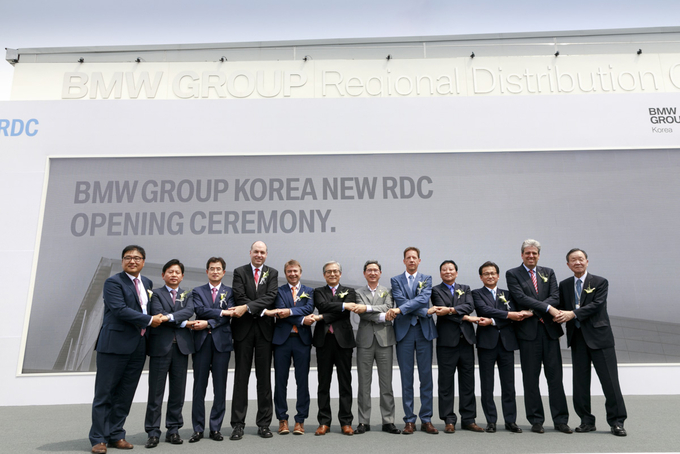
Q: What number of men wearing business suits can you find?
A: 12